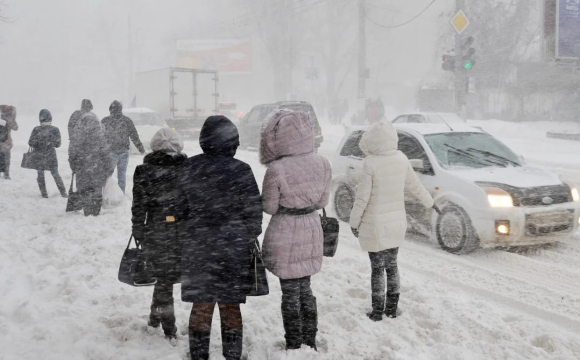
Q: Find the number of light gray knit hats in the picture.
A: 1